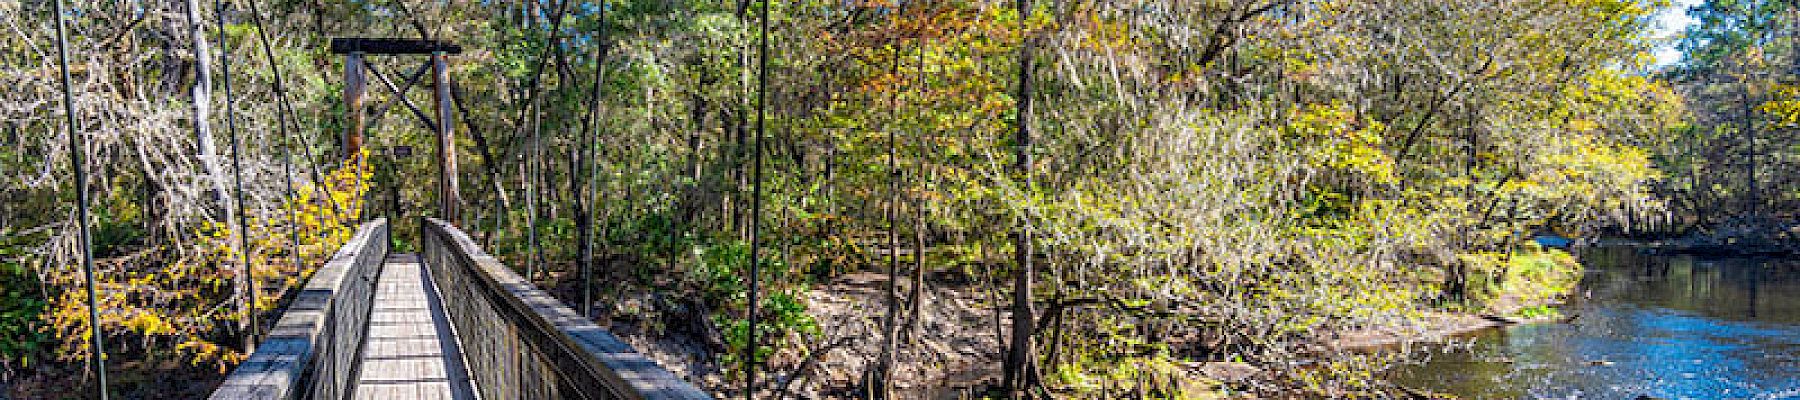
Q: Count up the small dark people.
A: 0